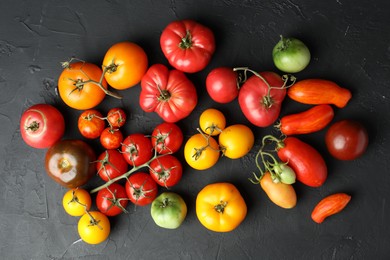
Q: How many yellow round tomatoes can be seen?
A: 6